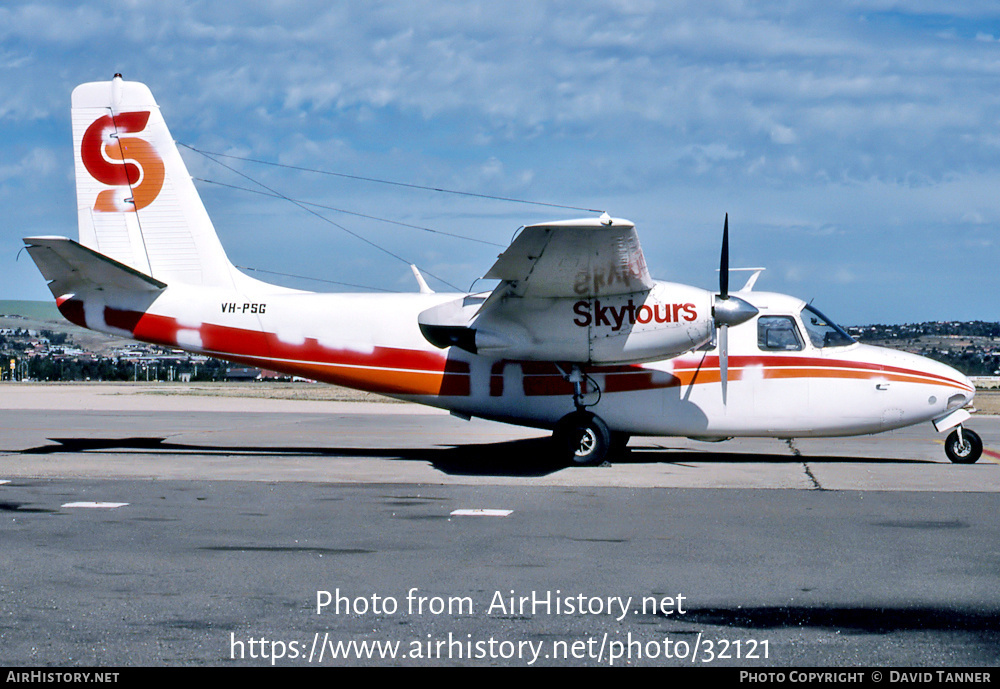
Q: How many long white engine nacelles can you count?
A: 1